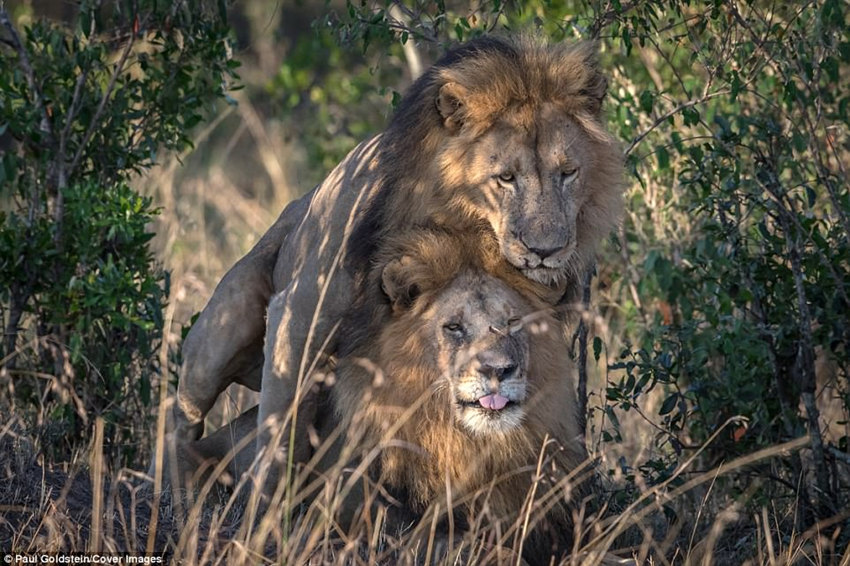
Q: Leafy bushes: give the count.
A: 2